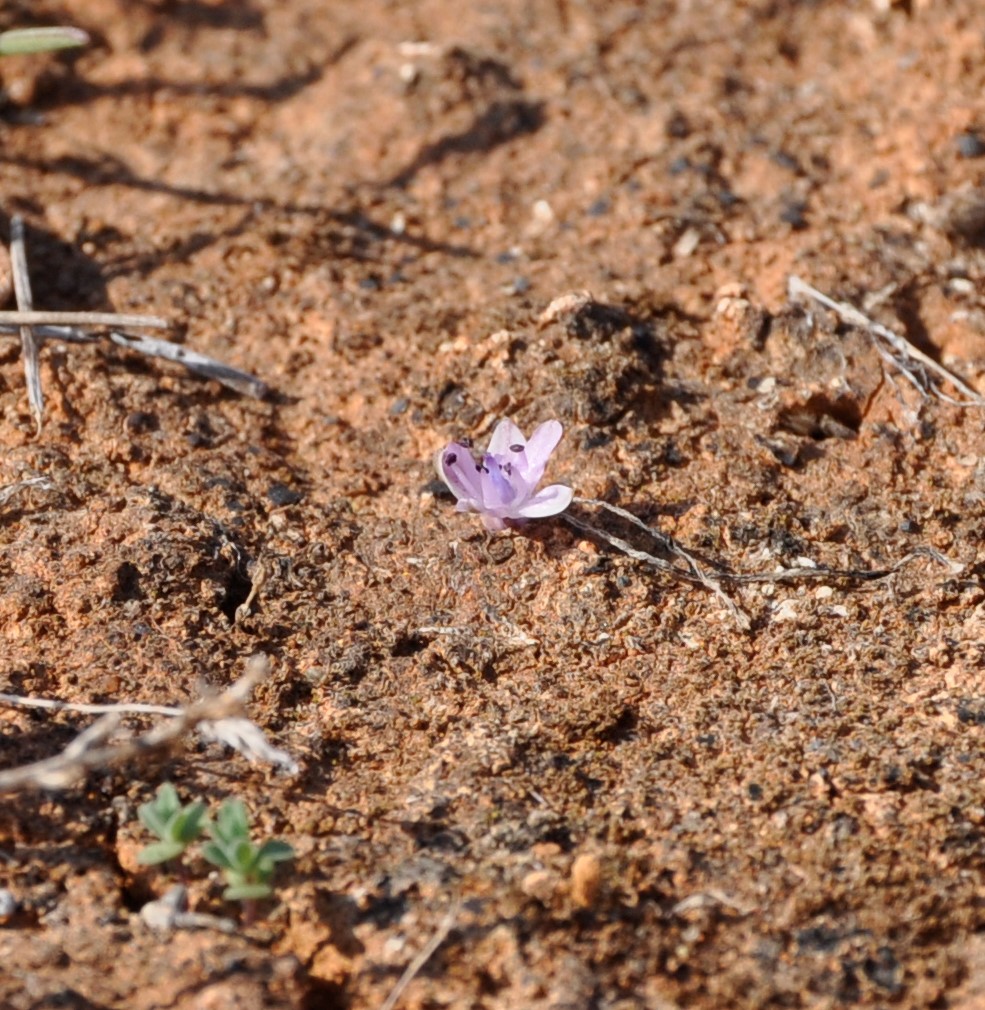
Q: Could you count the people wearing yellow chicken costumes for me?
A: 0